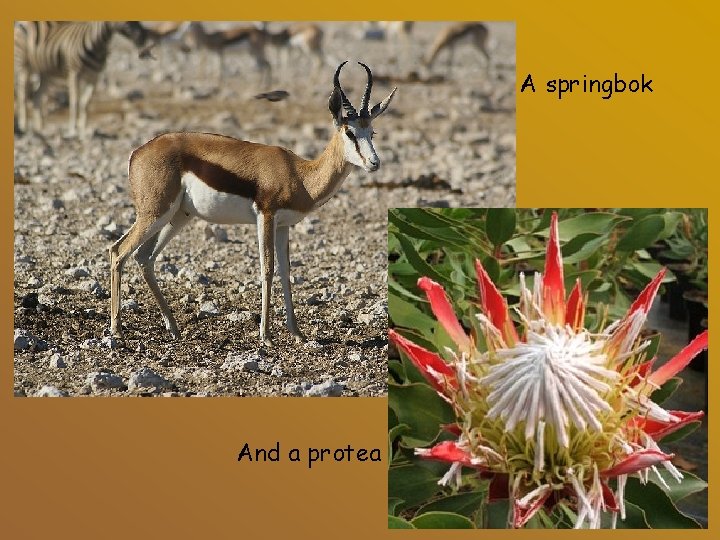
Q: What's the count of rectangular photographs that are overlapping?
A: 2